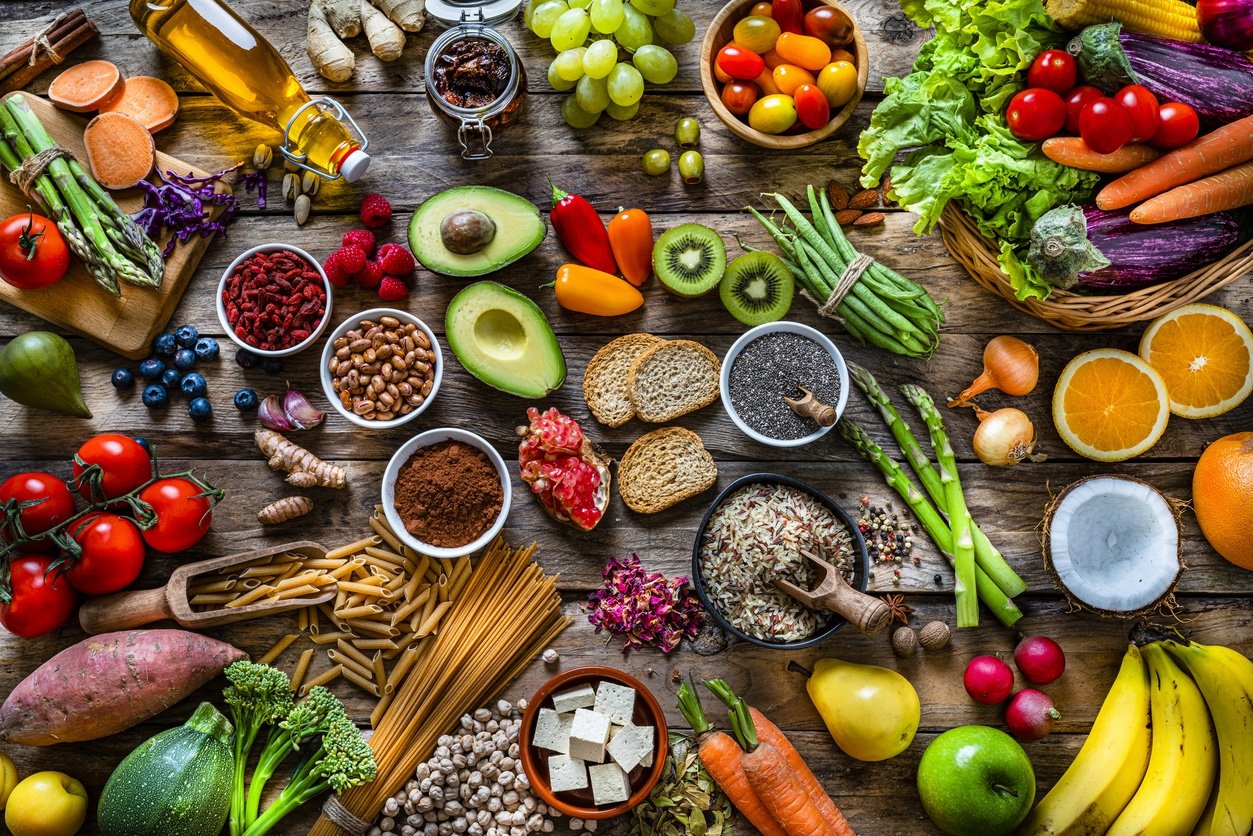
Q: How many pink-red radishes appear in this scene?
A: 3